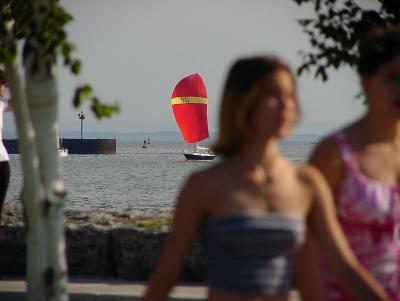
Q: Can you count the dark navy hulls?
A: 1